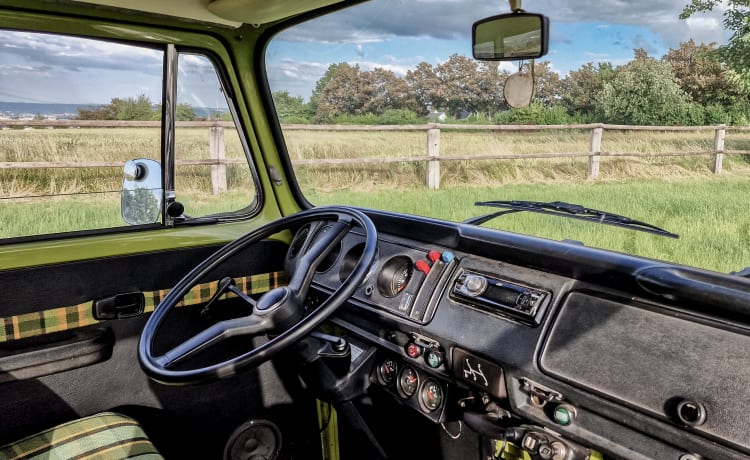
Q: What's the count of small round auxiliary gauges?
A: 3